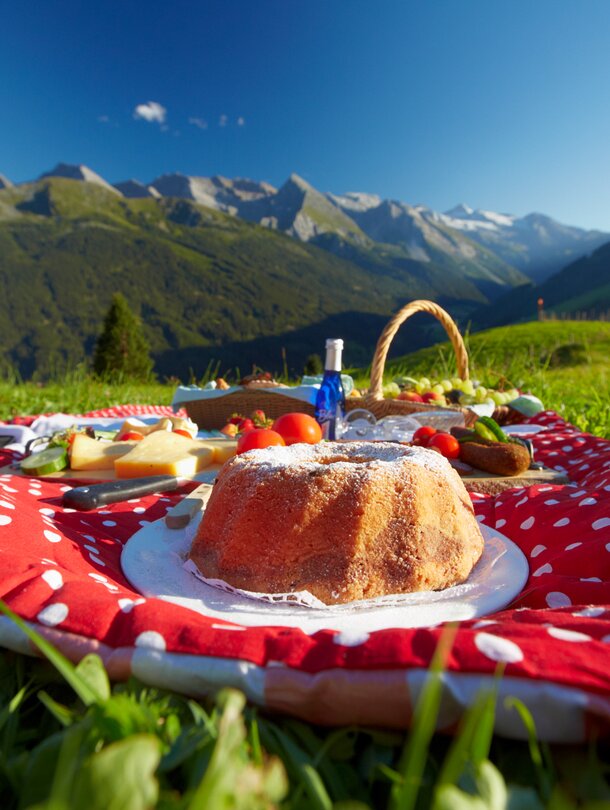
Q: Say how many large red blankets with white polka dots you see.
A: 1